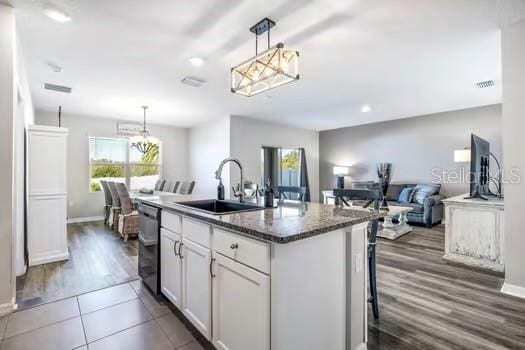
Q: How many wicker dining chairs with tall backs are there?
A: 6